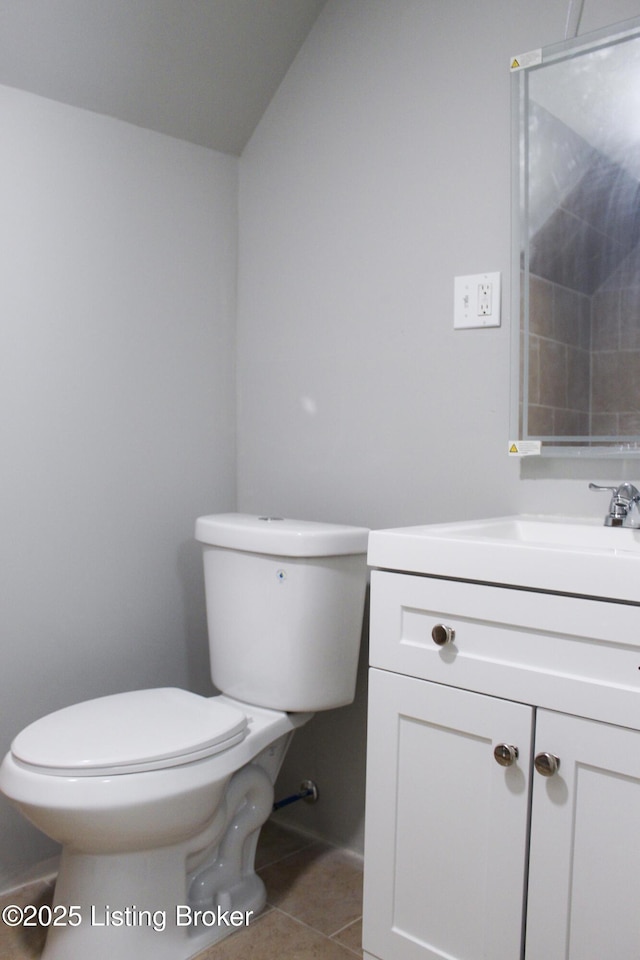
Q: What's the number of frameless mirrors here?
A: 1